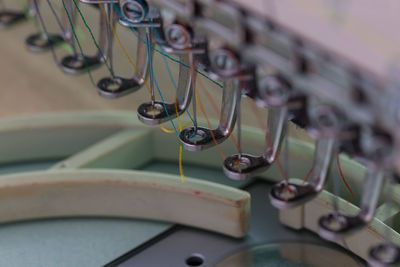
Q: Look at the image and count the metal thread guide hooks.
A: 10